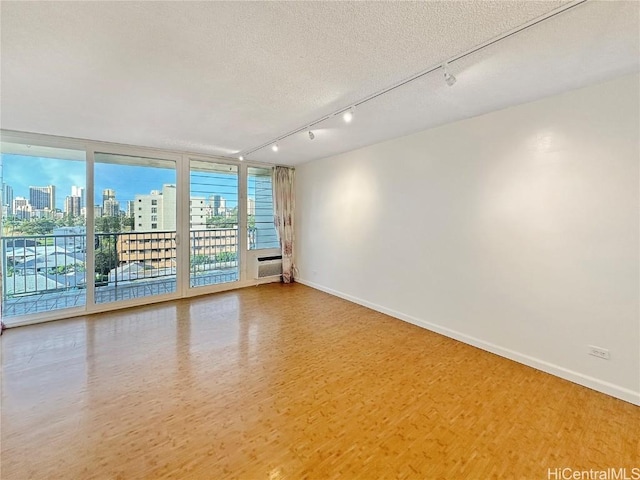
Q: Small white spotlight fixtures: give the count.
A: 5